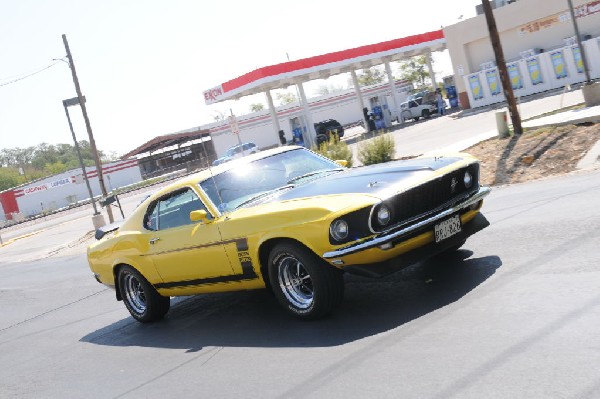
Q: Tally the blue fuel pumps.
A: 3